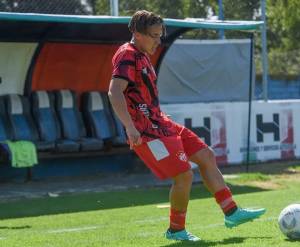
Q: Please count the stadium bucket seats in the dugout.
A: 6